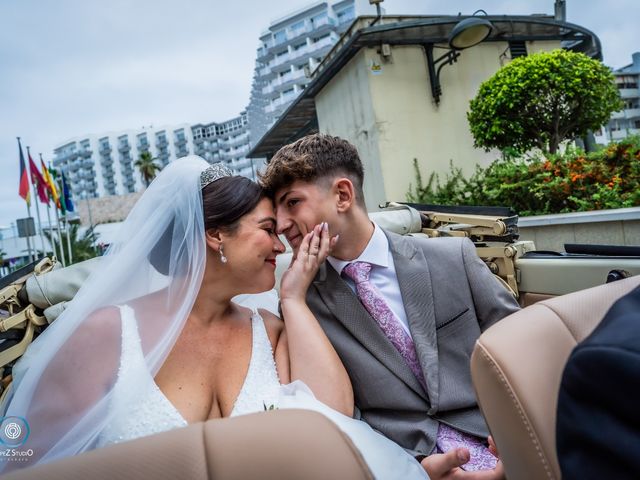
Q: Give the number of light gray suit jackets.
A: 1